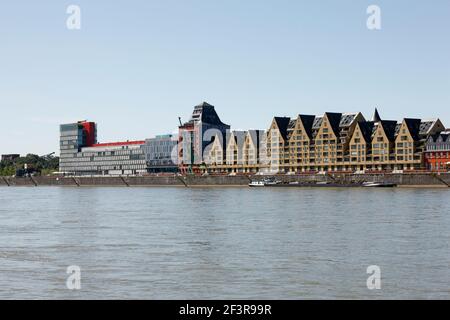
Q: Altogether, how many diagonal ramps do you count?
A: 8